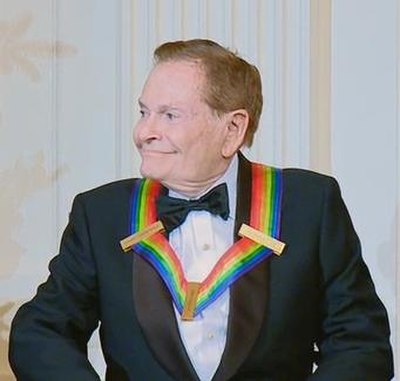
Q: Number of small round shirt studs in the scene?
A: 2